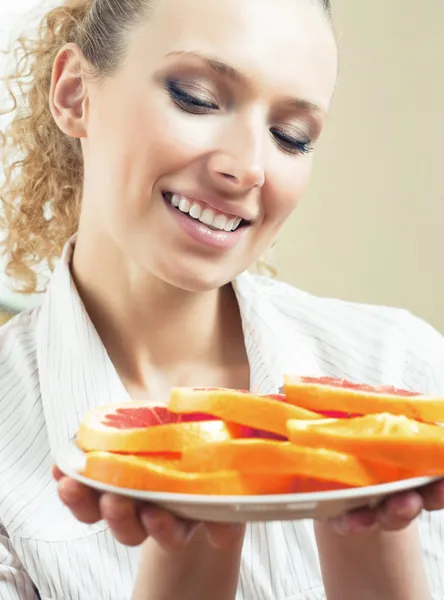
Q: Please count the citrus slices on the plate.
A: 6